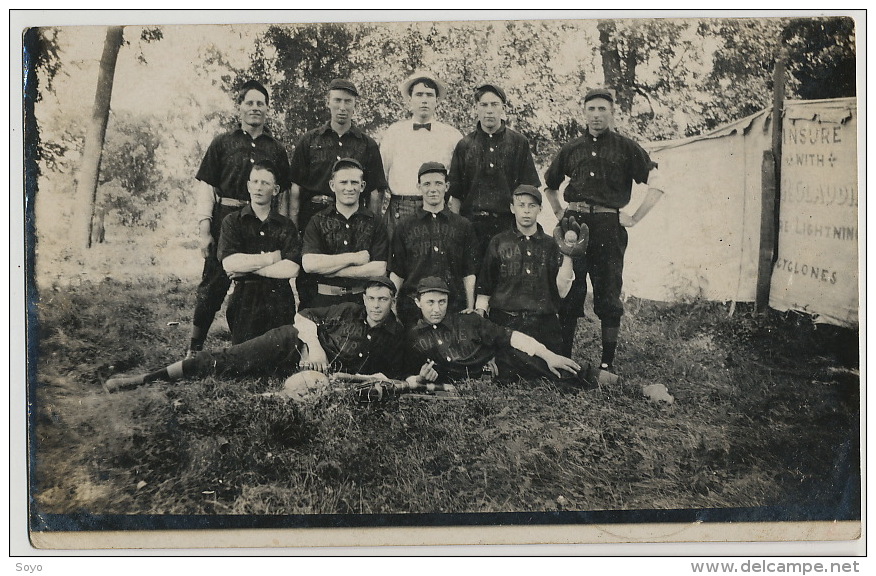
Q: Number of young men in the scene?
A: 11